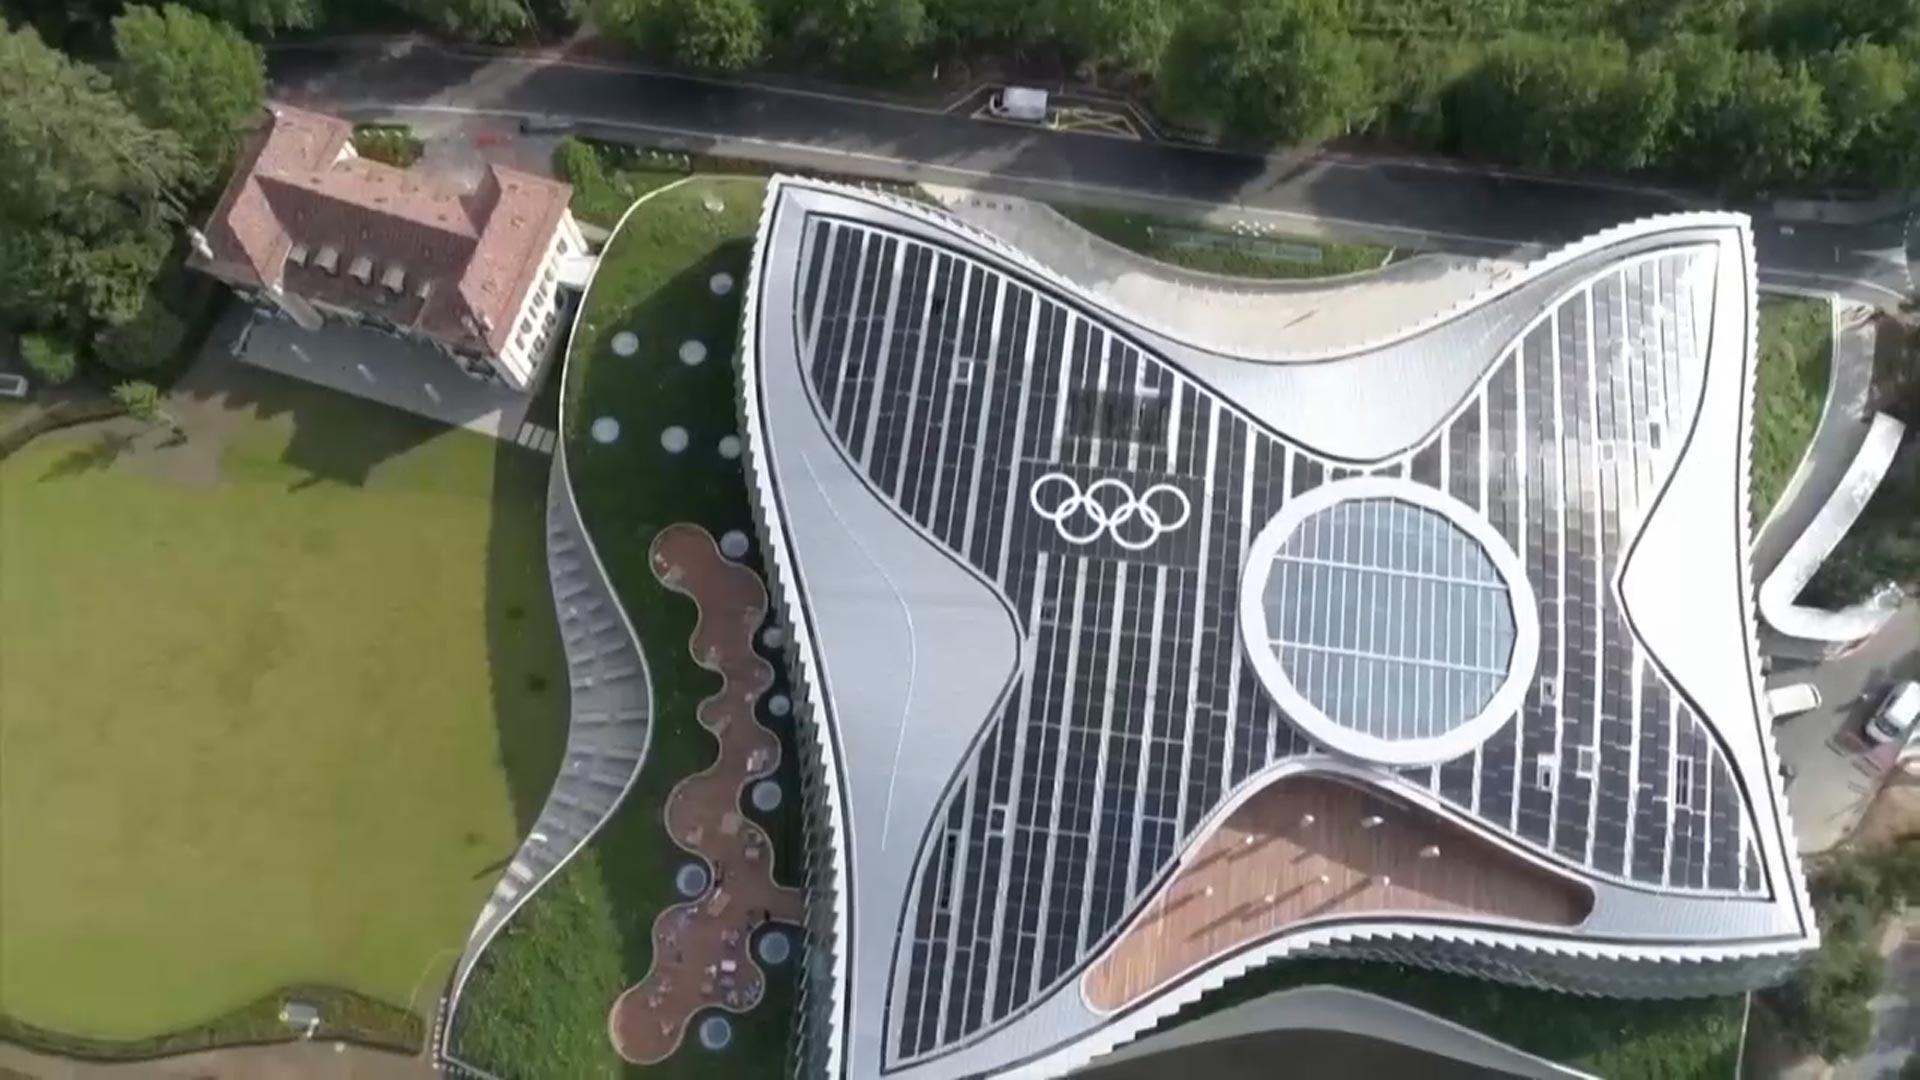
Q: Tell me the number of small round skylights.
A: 13